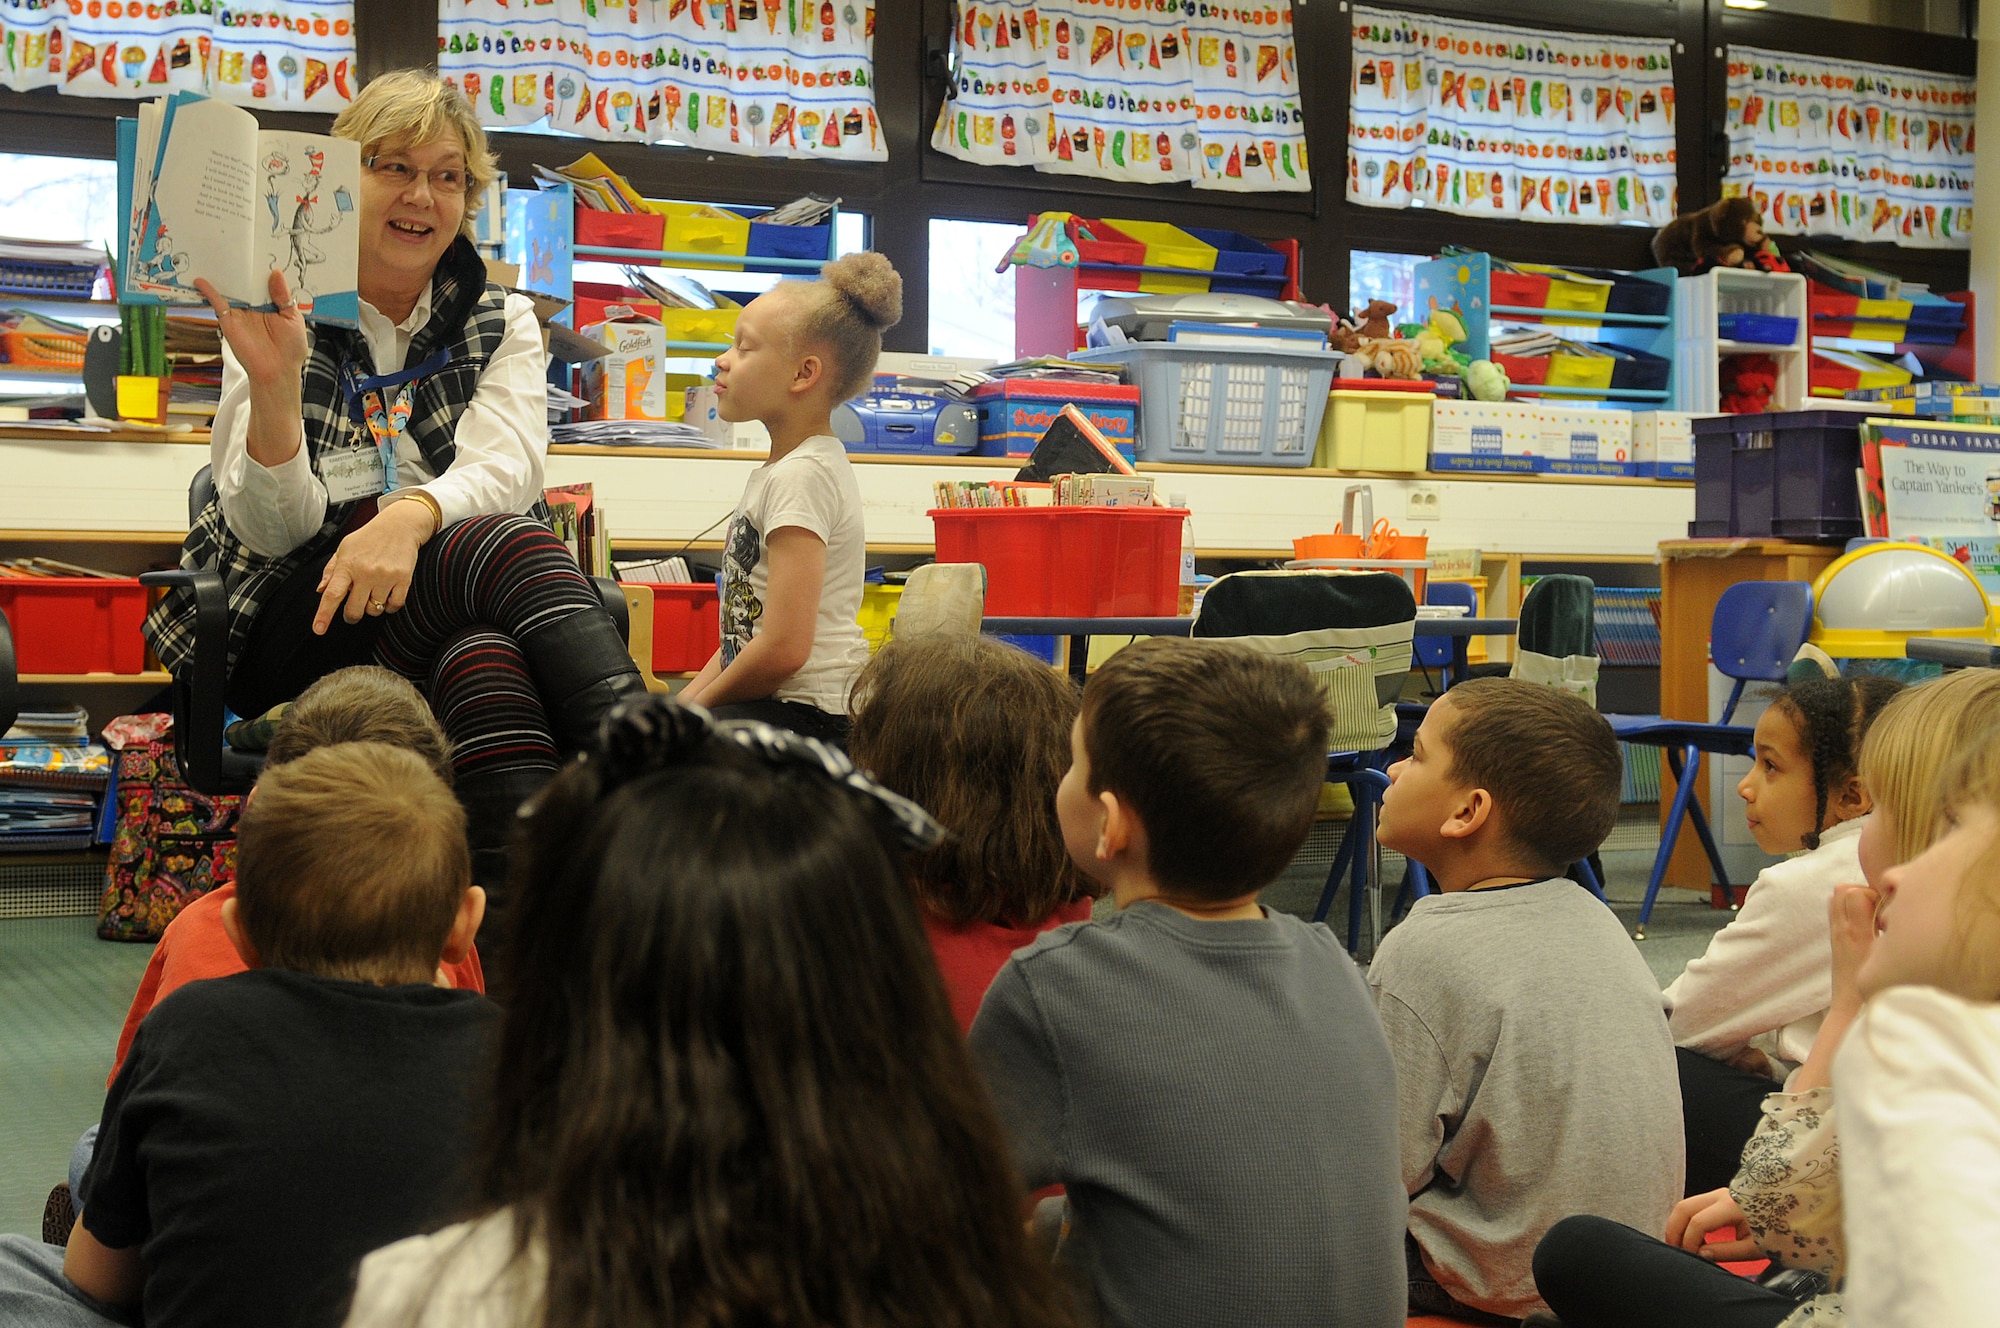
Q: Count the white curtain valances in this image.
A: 5